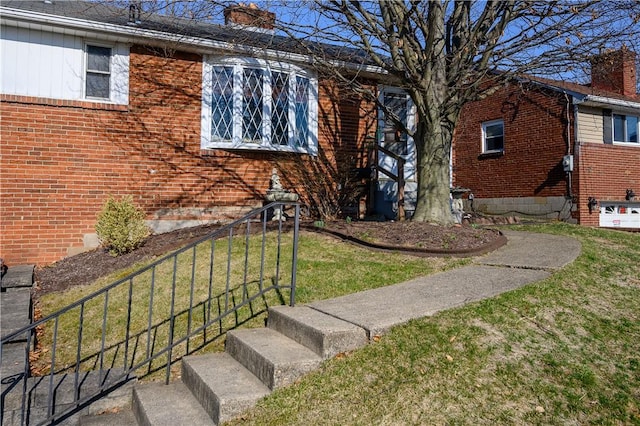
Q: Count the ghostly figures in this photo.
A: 0